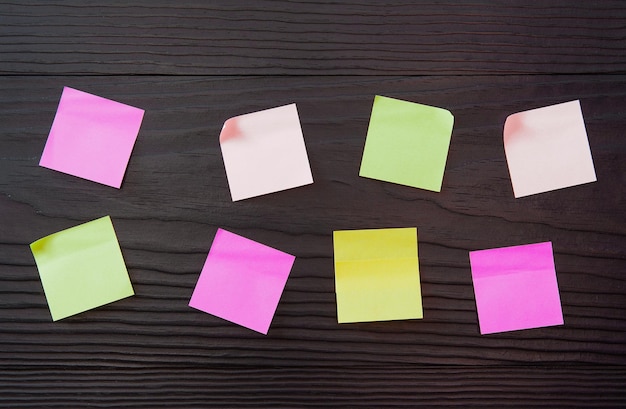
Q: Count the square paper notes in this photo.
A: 8